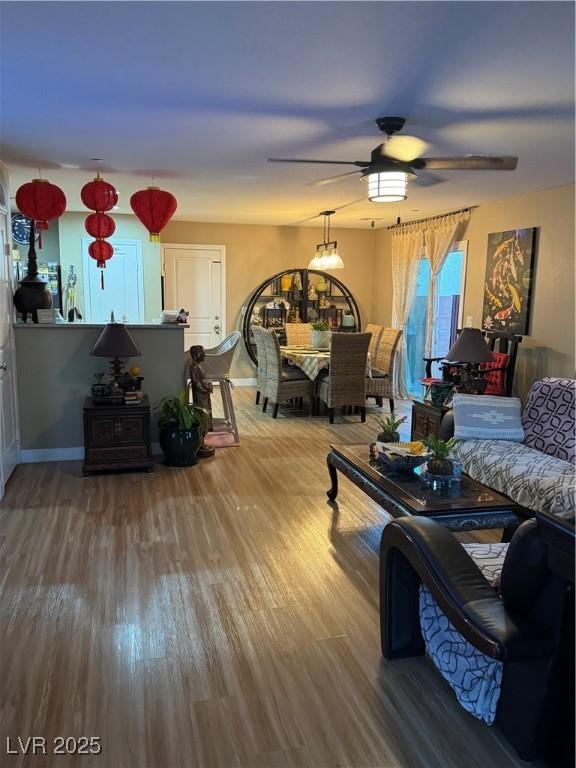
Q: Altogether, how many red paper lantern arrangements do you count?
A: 3